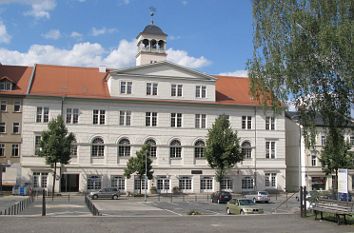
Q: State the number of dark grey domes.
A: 1